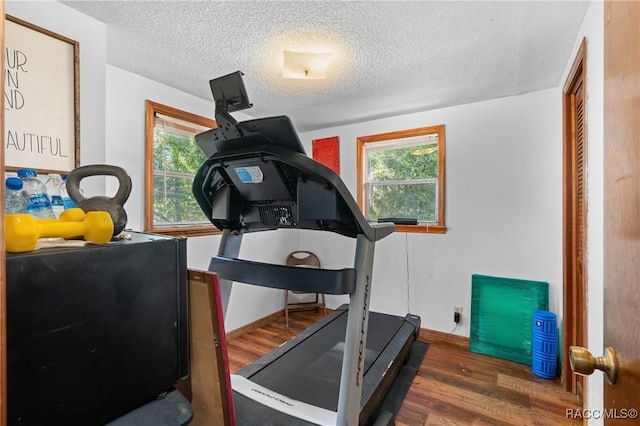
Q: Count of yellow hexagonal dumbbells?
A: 2